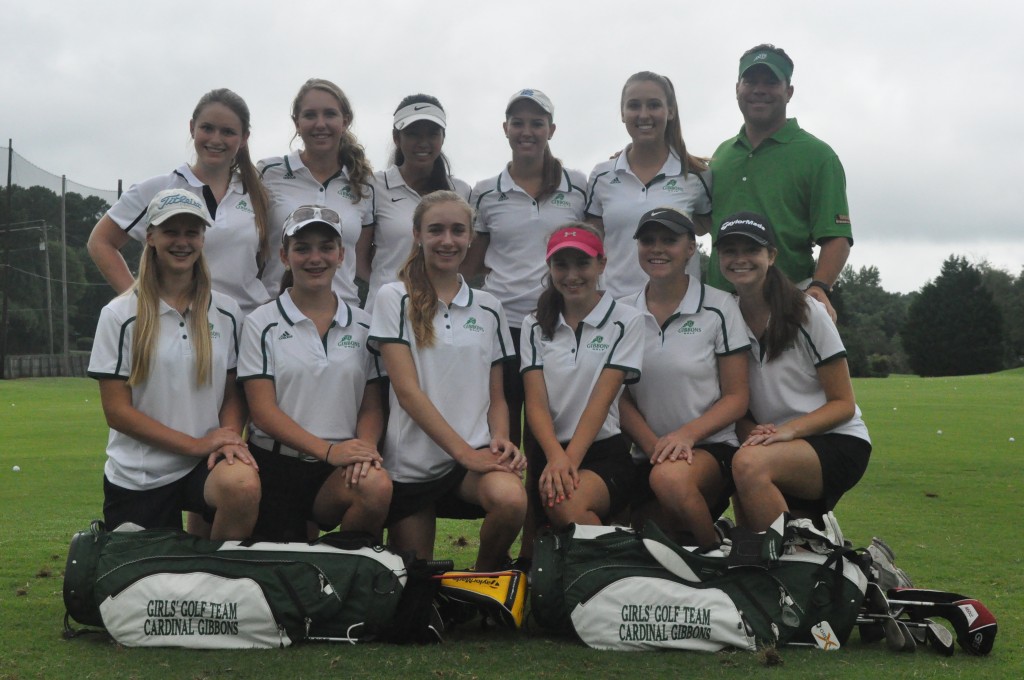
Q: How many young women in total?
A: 11